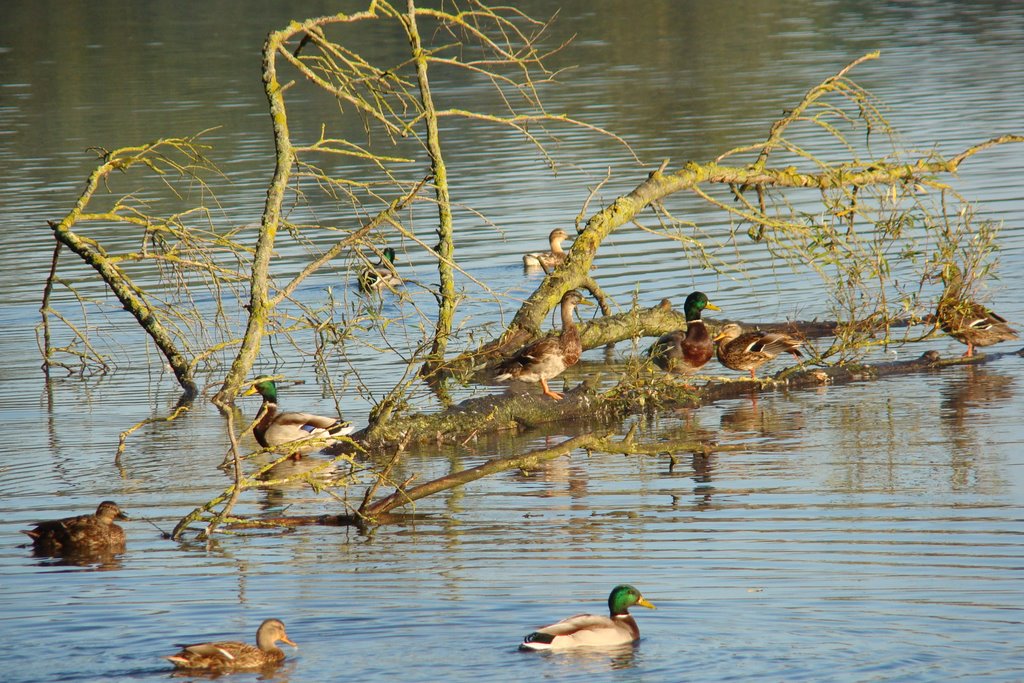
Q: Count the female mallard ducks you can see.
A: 6